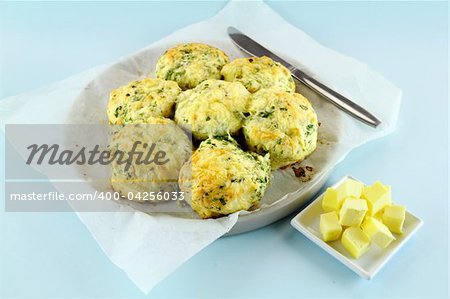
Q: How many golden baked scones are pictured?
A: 7